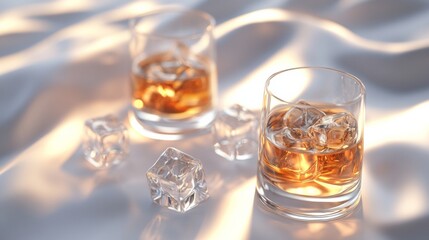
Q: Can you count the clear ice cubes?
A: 3